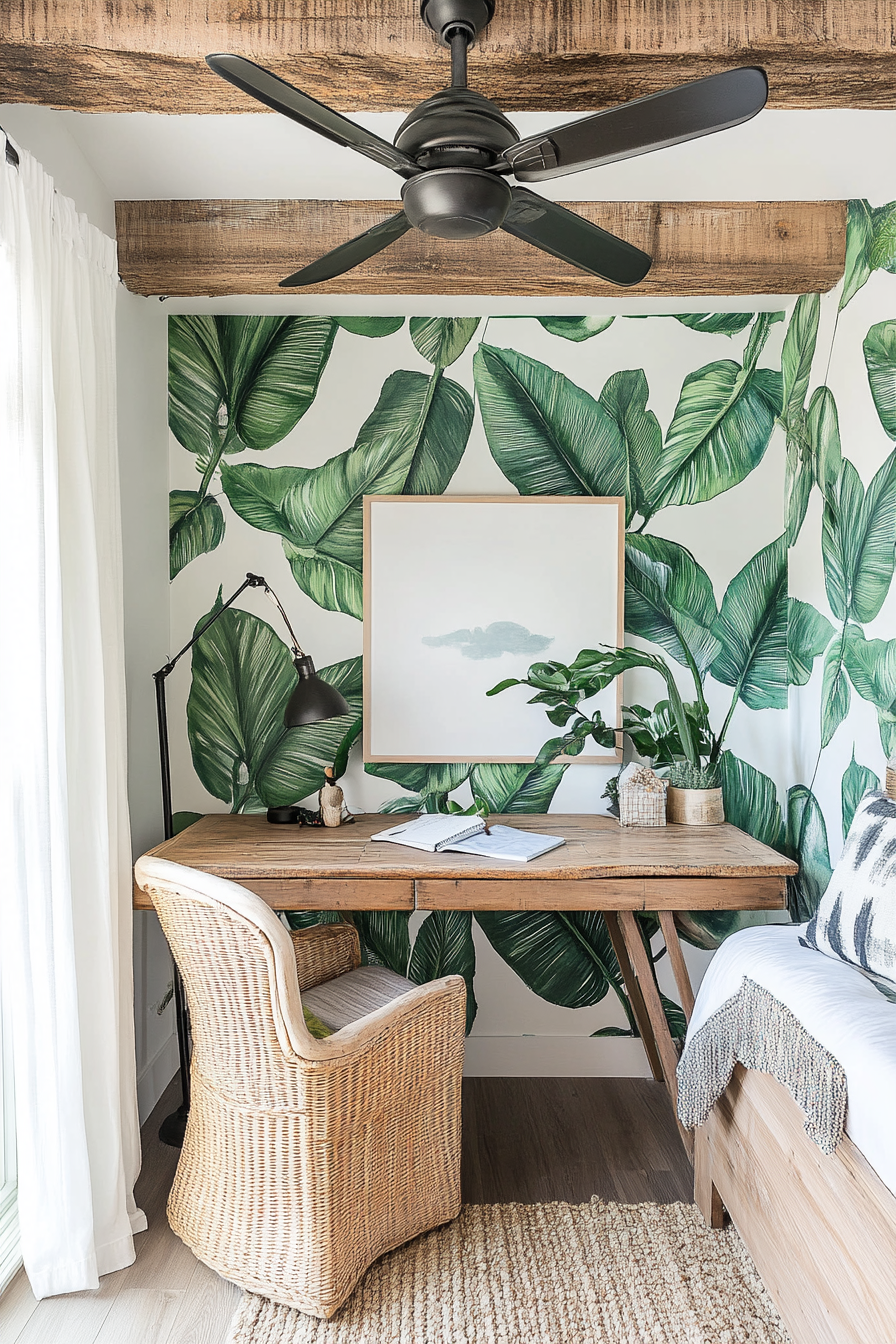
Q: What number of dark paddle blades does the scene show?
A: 4